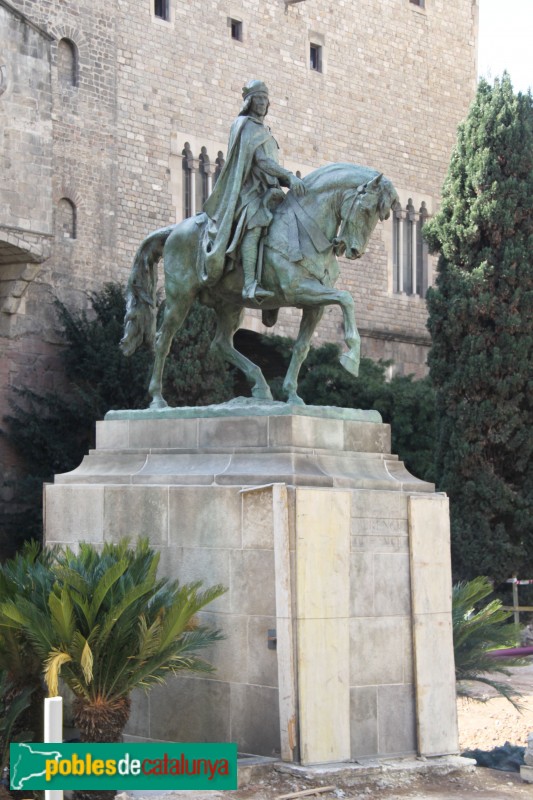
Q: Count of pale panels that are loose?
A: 2